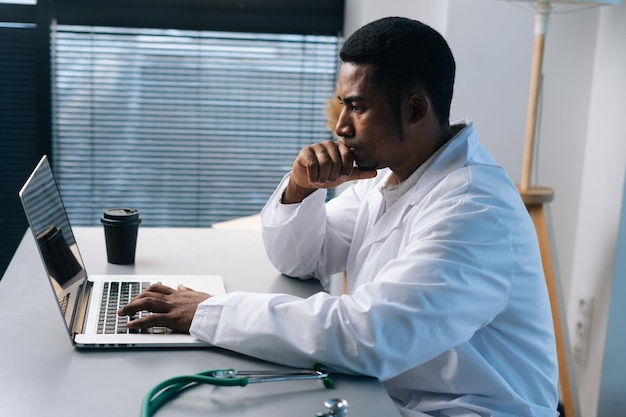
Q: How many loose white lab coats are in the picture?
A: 1